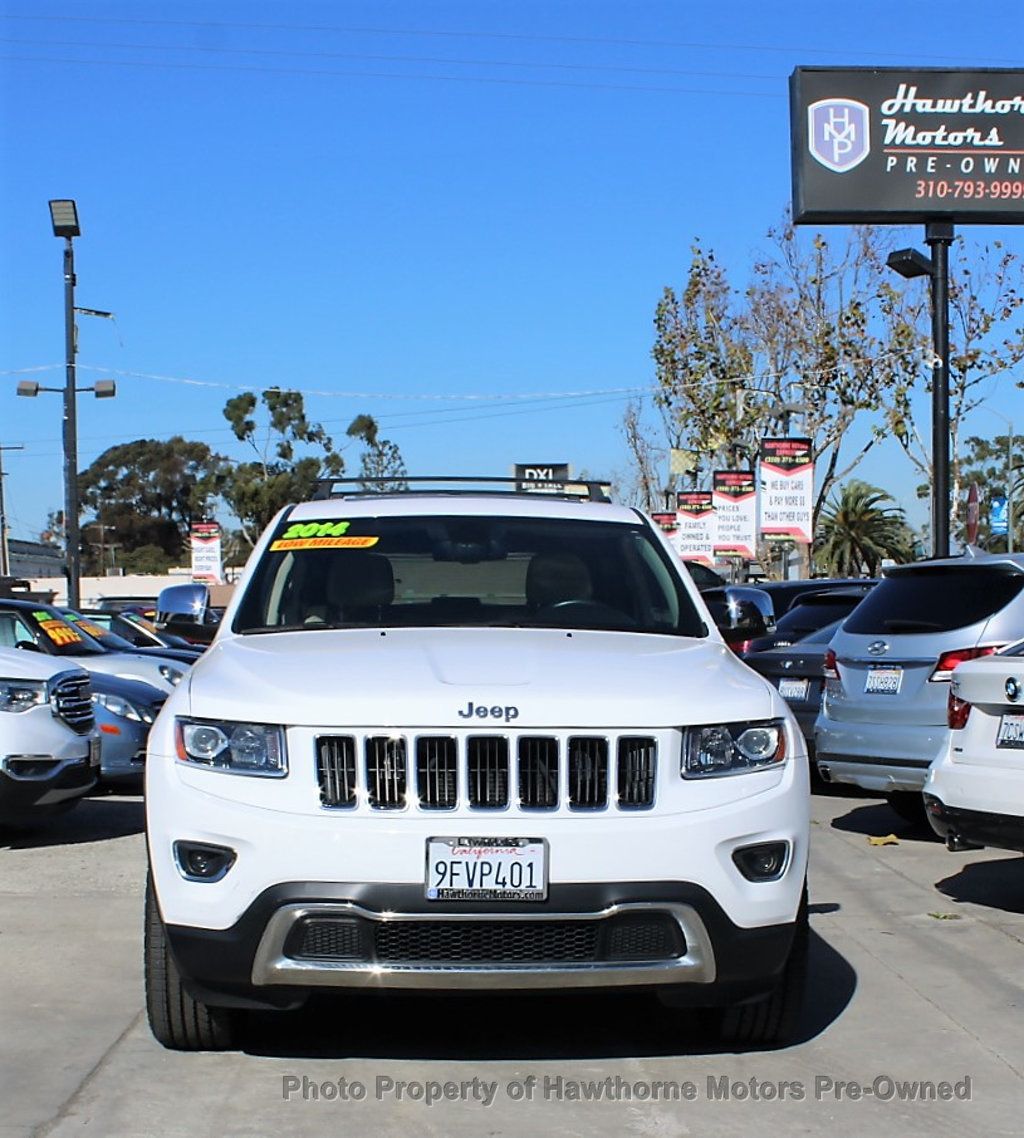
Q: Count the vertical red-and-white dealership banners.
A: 5